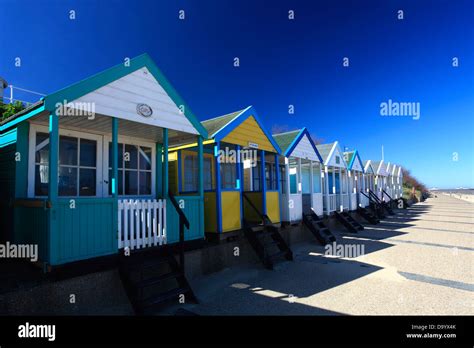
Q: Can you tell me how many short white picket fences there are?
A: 1